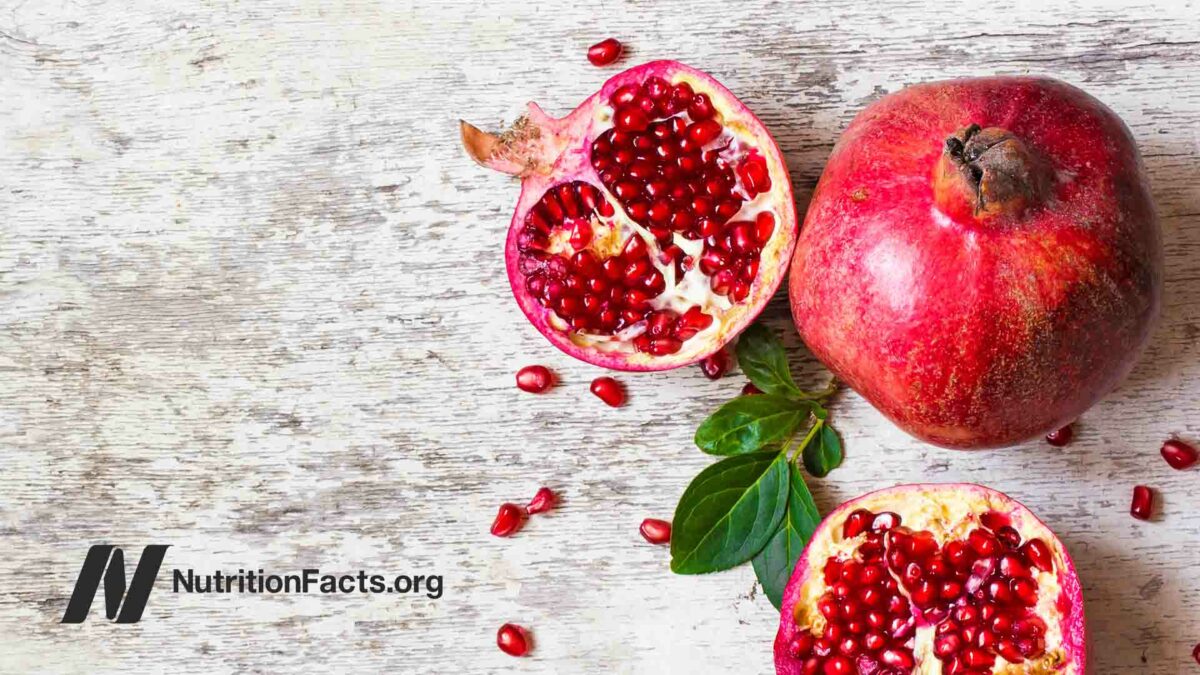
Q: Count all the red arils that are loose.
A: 13